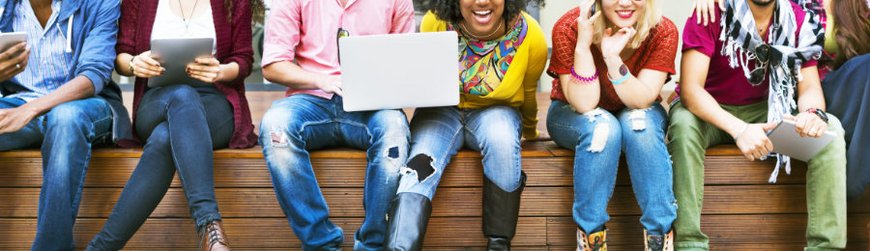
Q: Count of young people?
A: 7